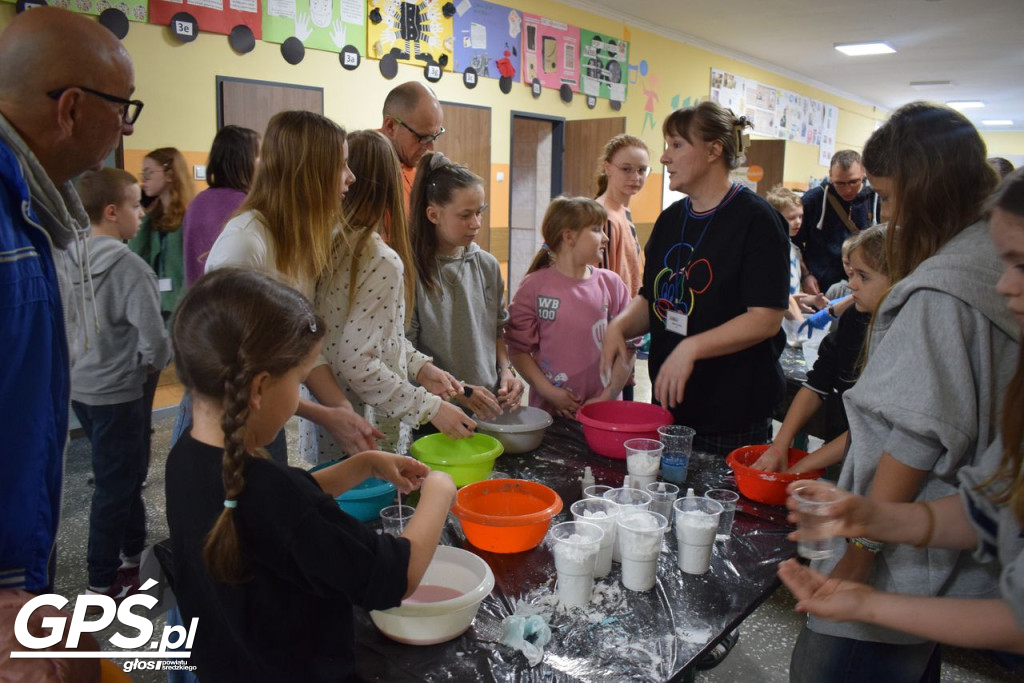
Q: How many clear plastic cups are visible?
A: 12